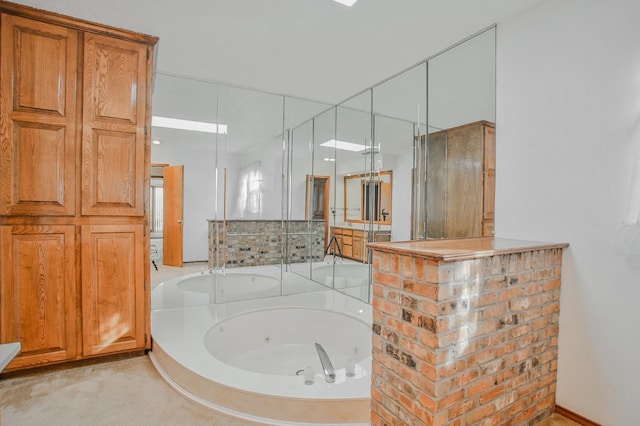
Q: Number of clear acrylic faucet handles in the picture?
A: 2